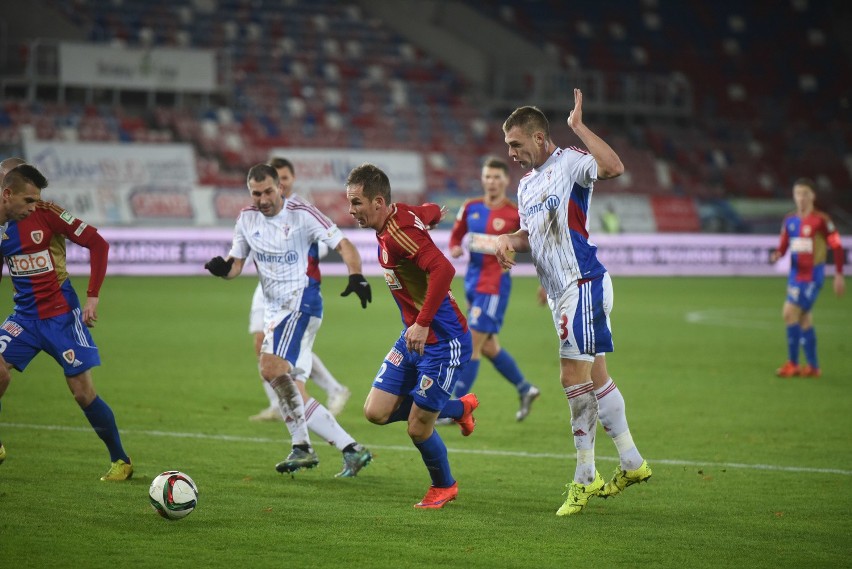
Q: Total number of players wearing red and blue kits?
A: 4